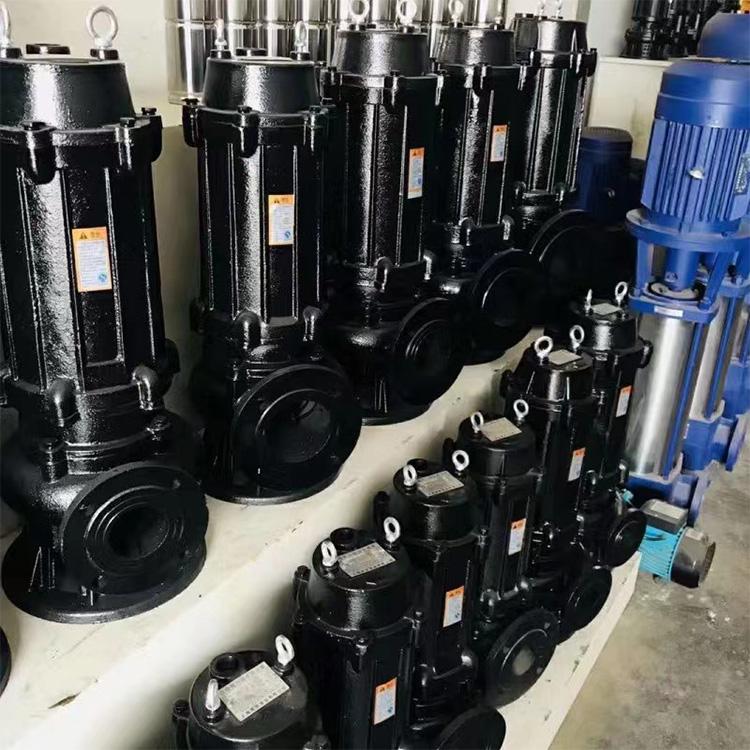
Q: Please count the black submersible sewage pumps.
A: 11